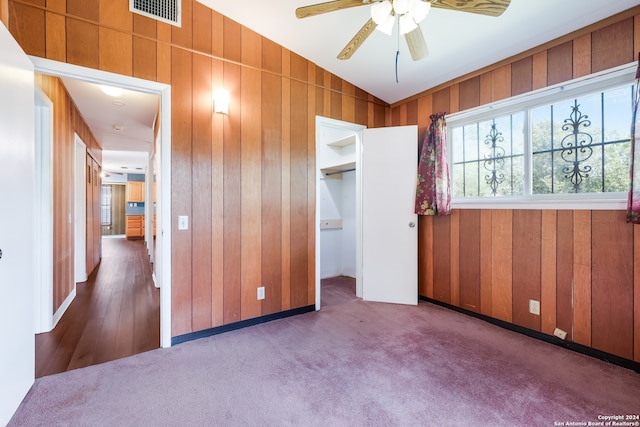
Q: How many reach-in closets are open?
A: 1